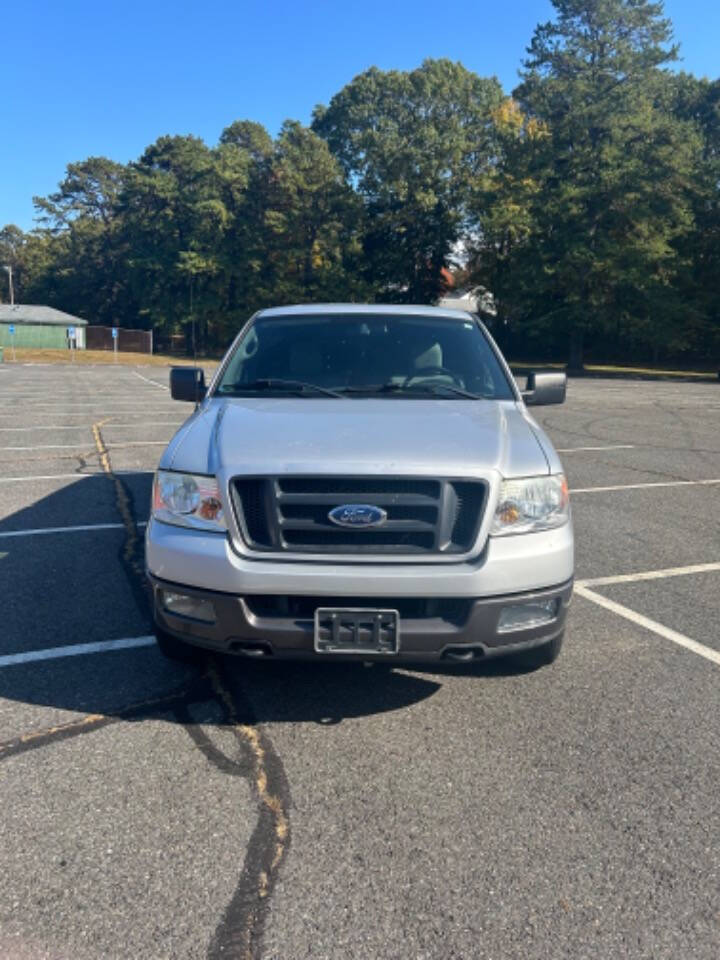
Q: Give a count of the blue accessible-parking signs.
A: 3